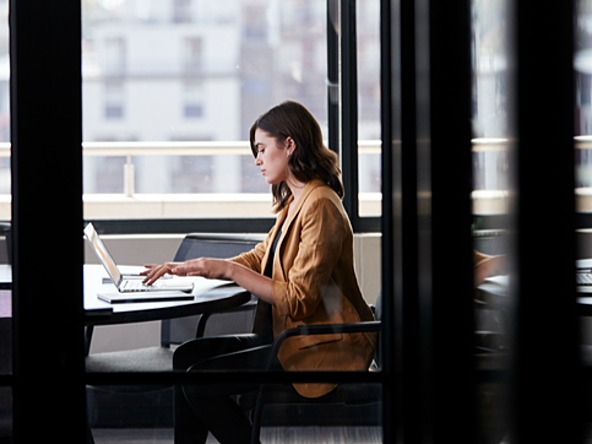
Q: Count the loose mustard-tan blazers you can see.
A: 1